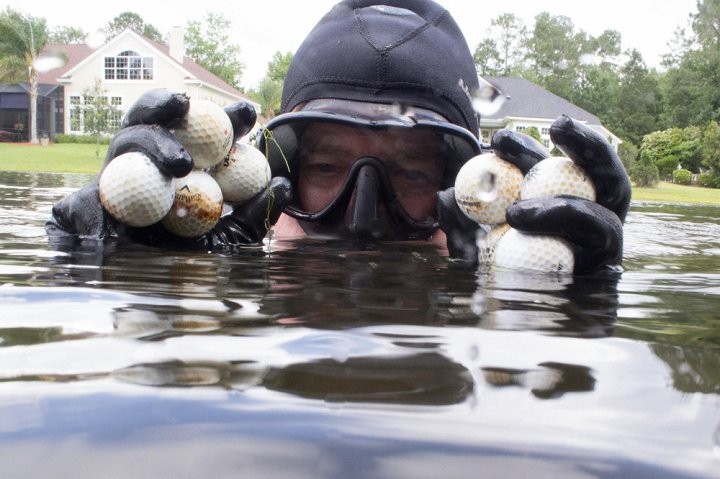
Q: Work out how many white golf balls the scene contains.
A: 8